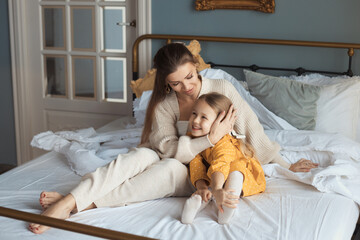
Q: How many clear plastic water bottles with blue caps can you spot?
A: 0